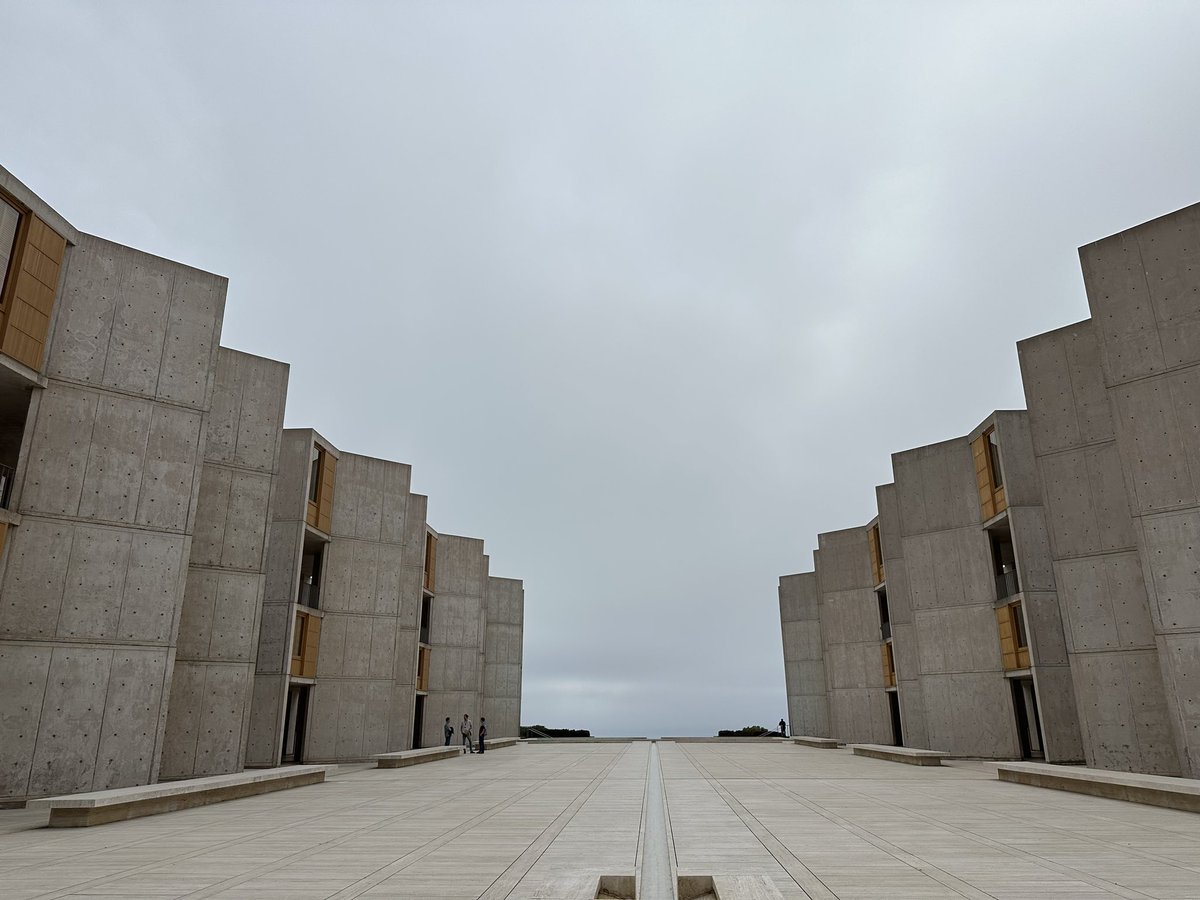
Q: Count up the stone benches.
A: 6